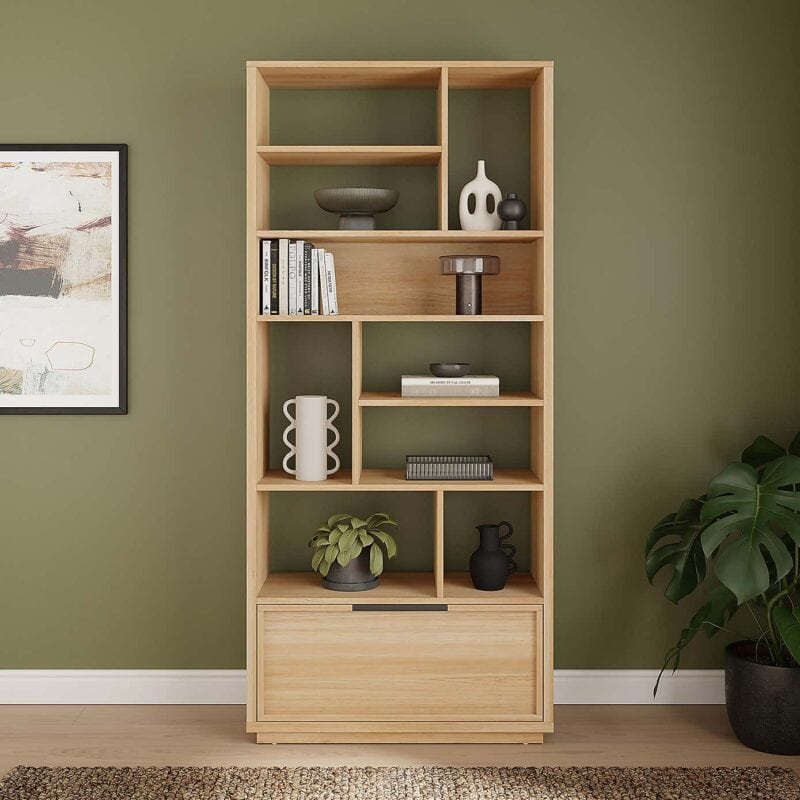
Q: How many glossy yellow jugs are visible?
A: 0